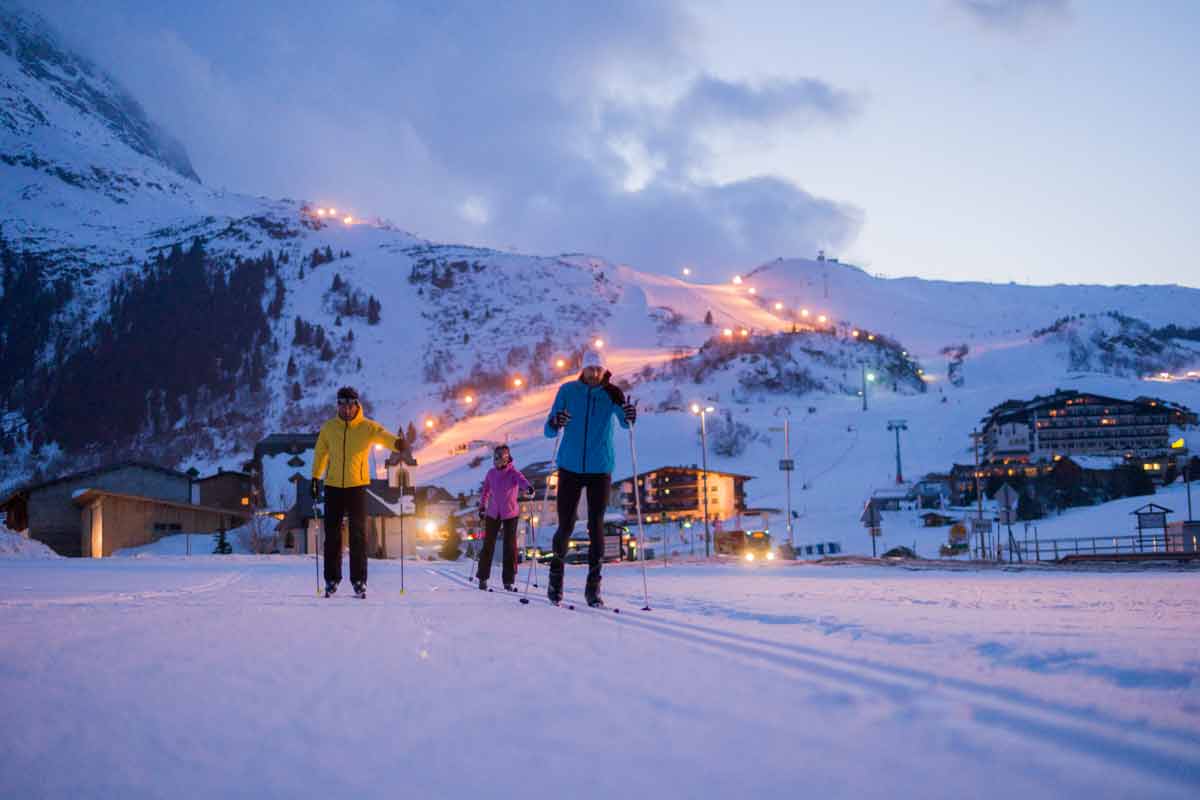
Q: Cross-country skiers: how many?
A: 3